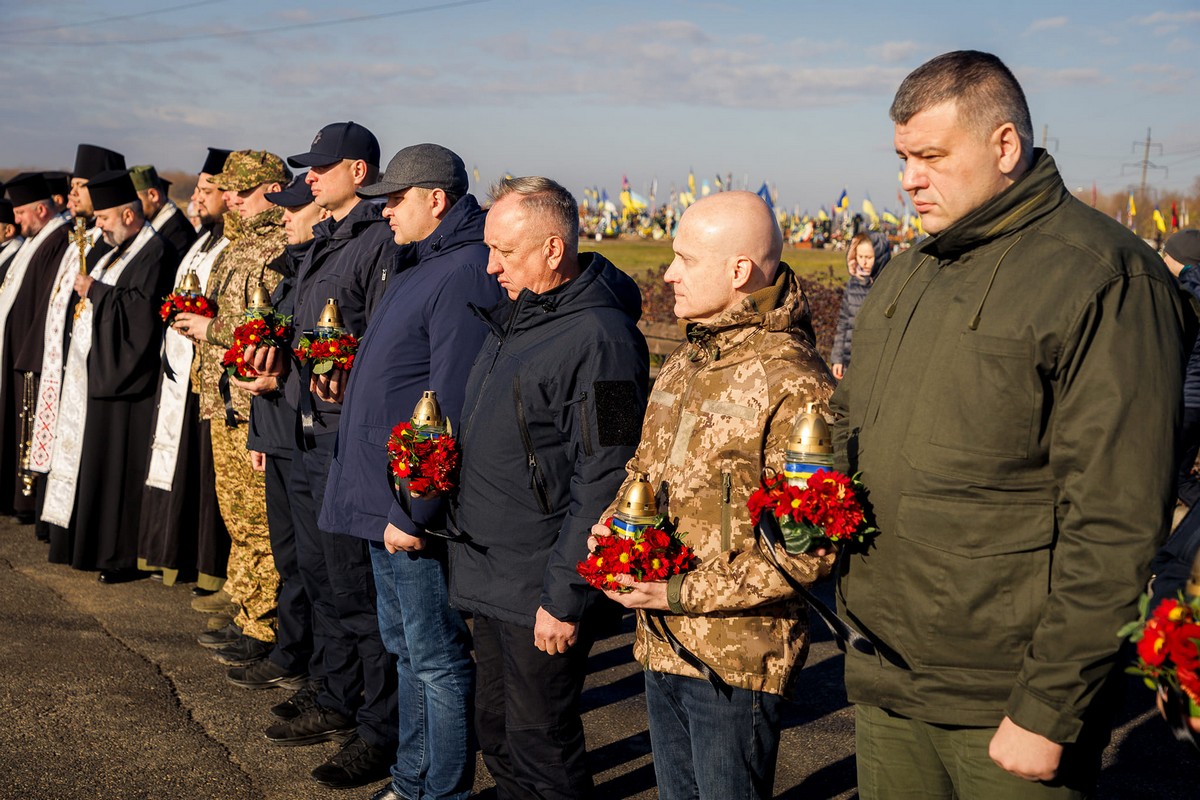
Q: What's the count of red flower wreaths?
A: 7